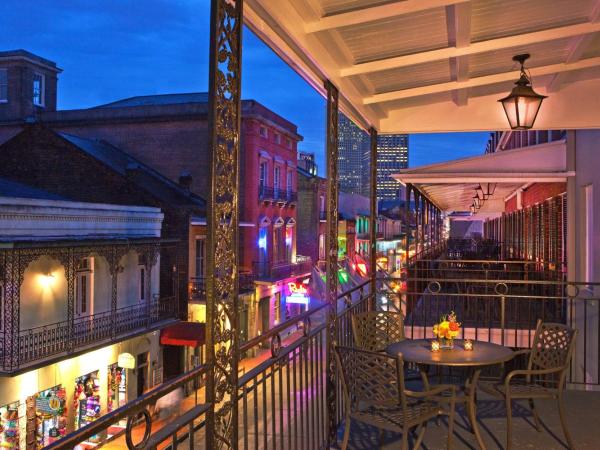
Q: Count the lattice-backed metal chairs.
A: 3